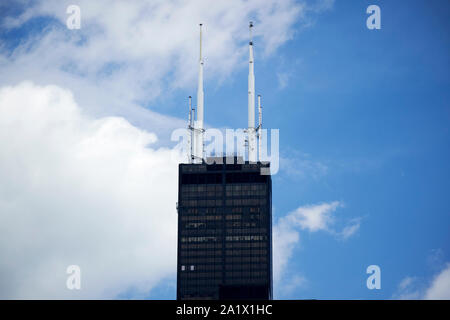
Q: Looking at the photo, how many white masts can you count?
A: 2